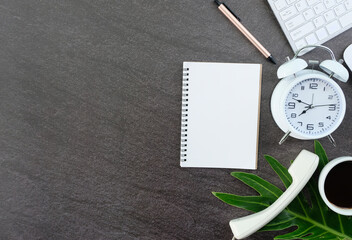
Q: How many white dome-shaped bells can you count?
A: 2